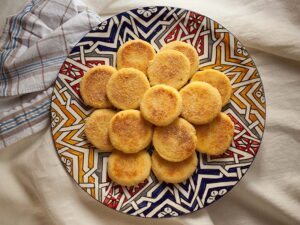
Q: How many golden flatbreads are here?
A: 14